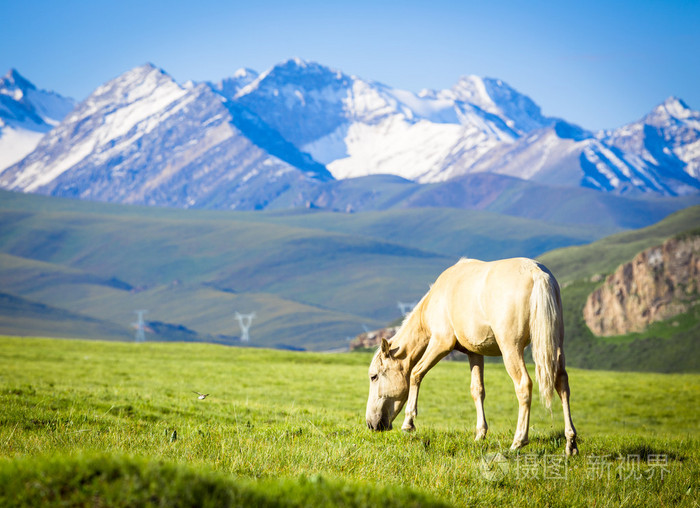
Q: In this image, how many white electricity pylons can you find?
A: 3